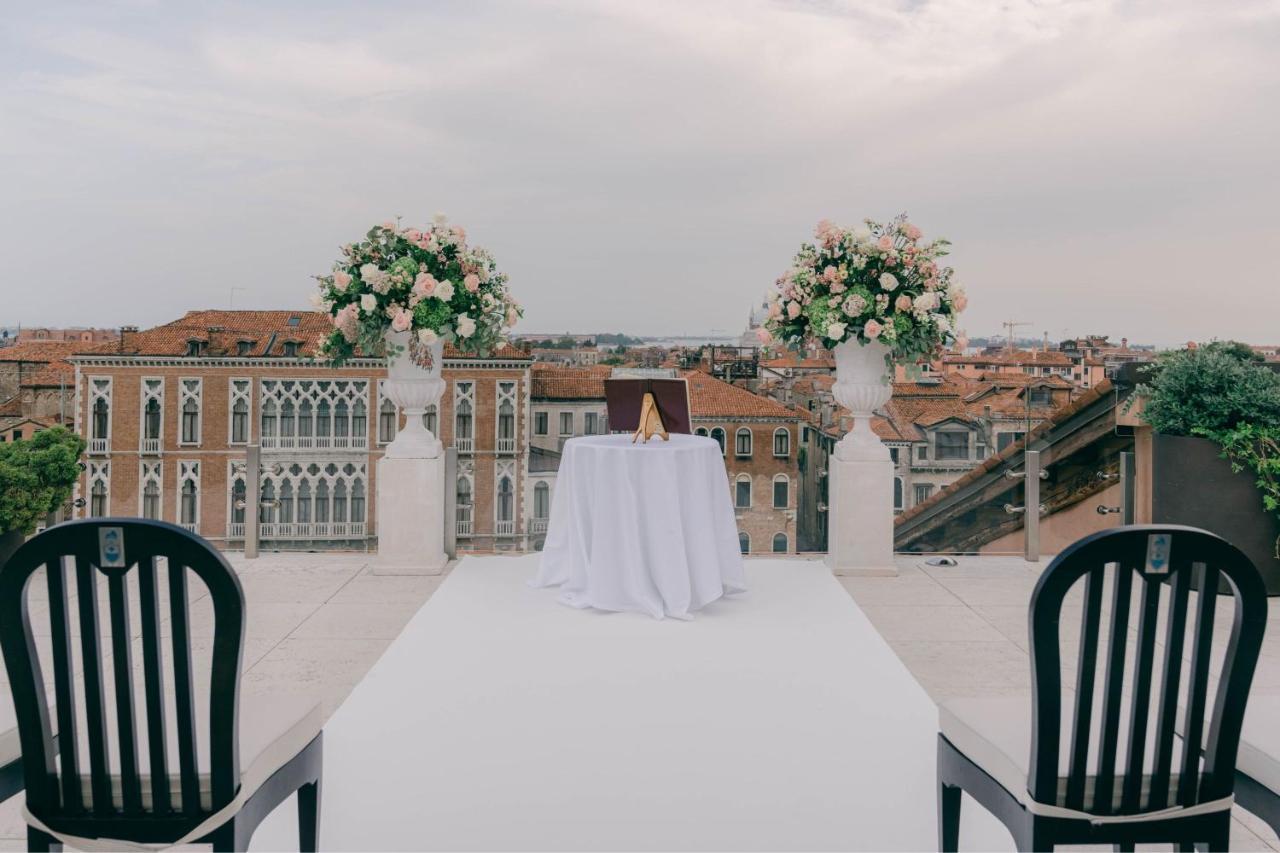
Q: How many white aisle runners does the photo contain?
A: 1